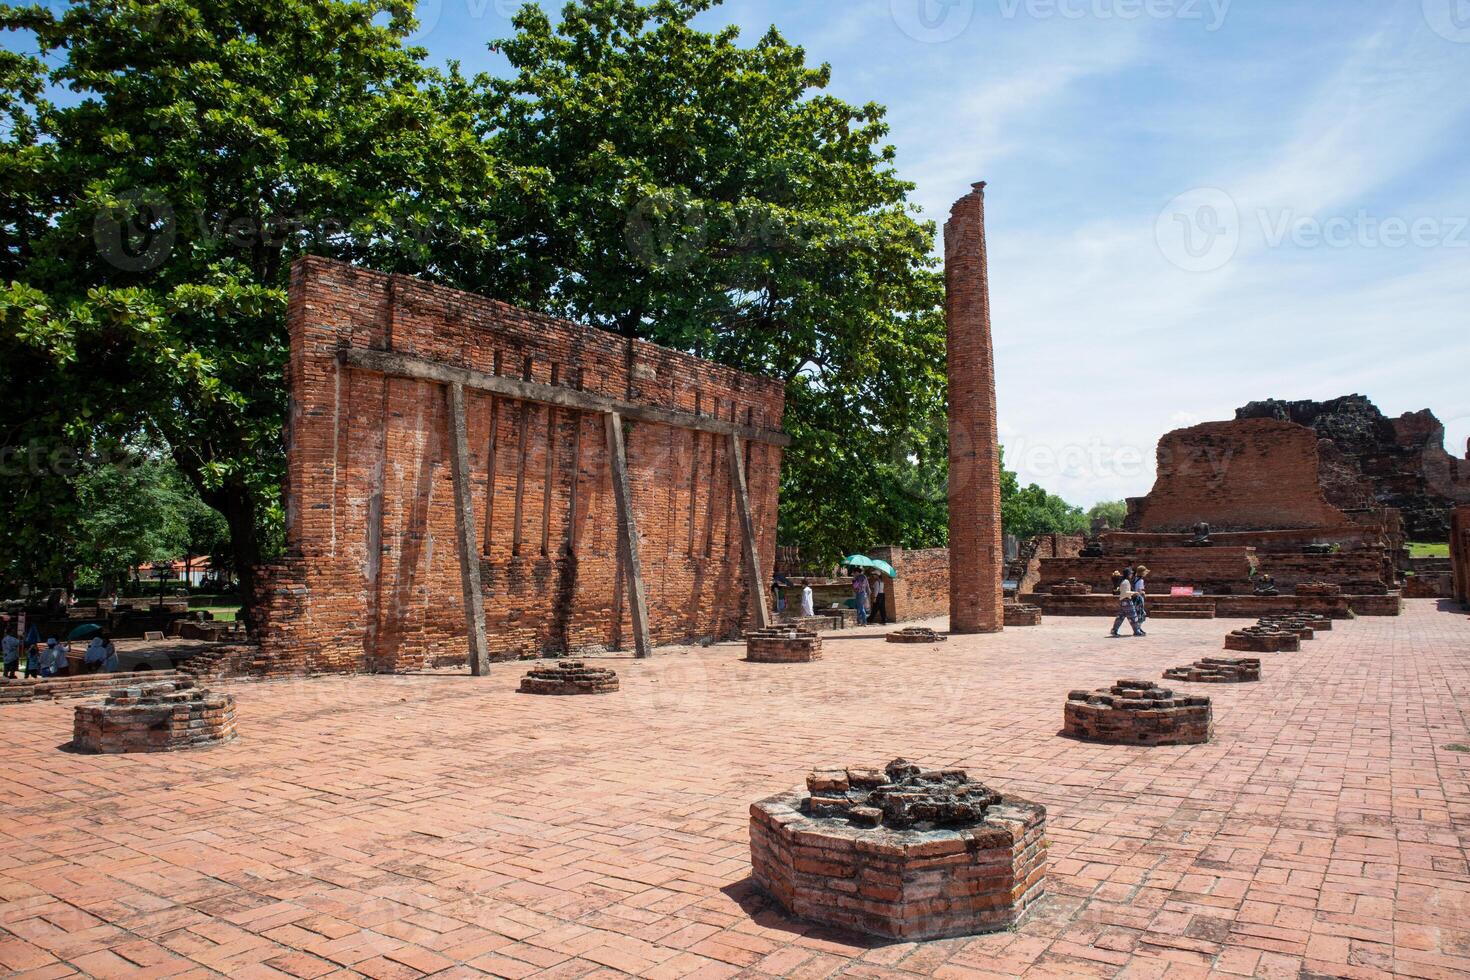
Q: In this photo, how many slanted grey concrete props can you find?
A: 3